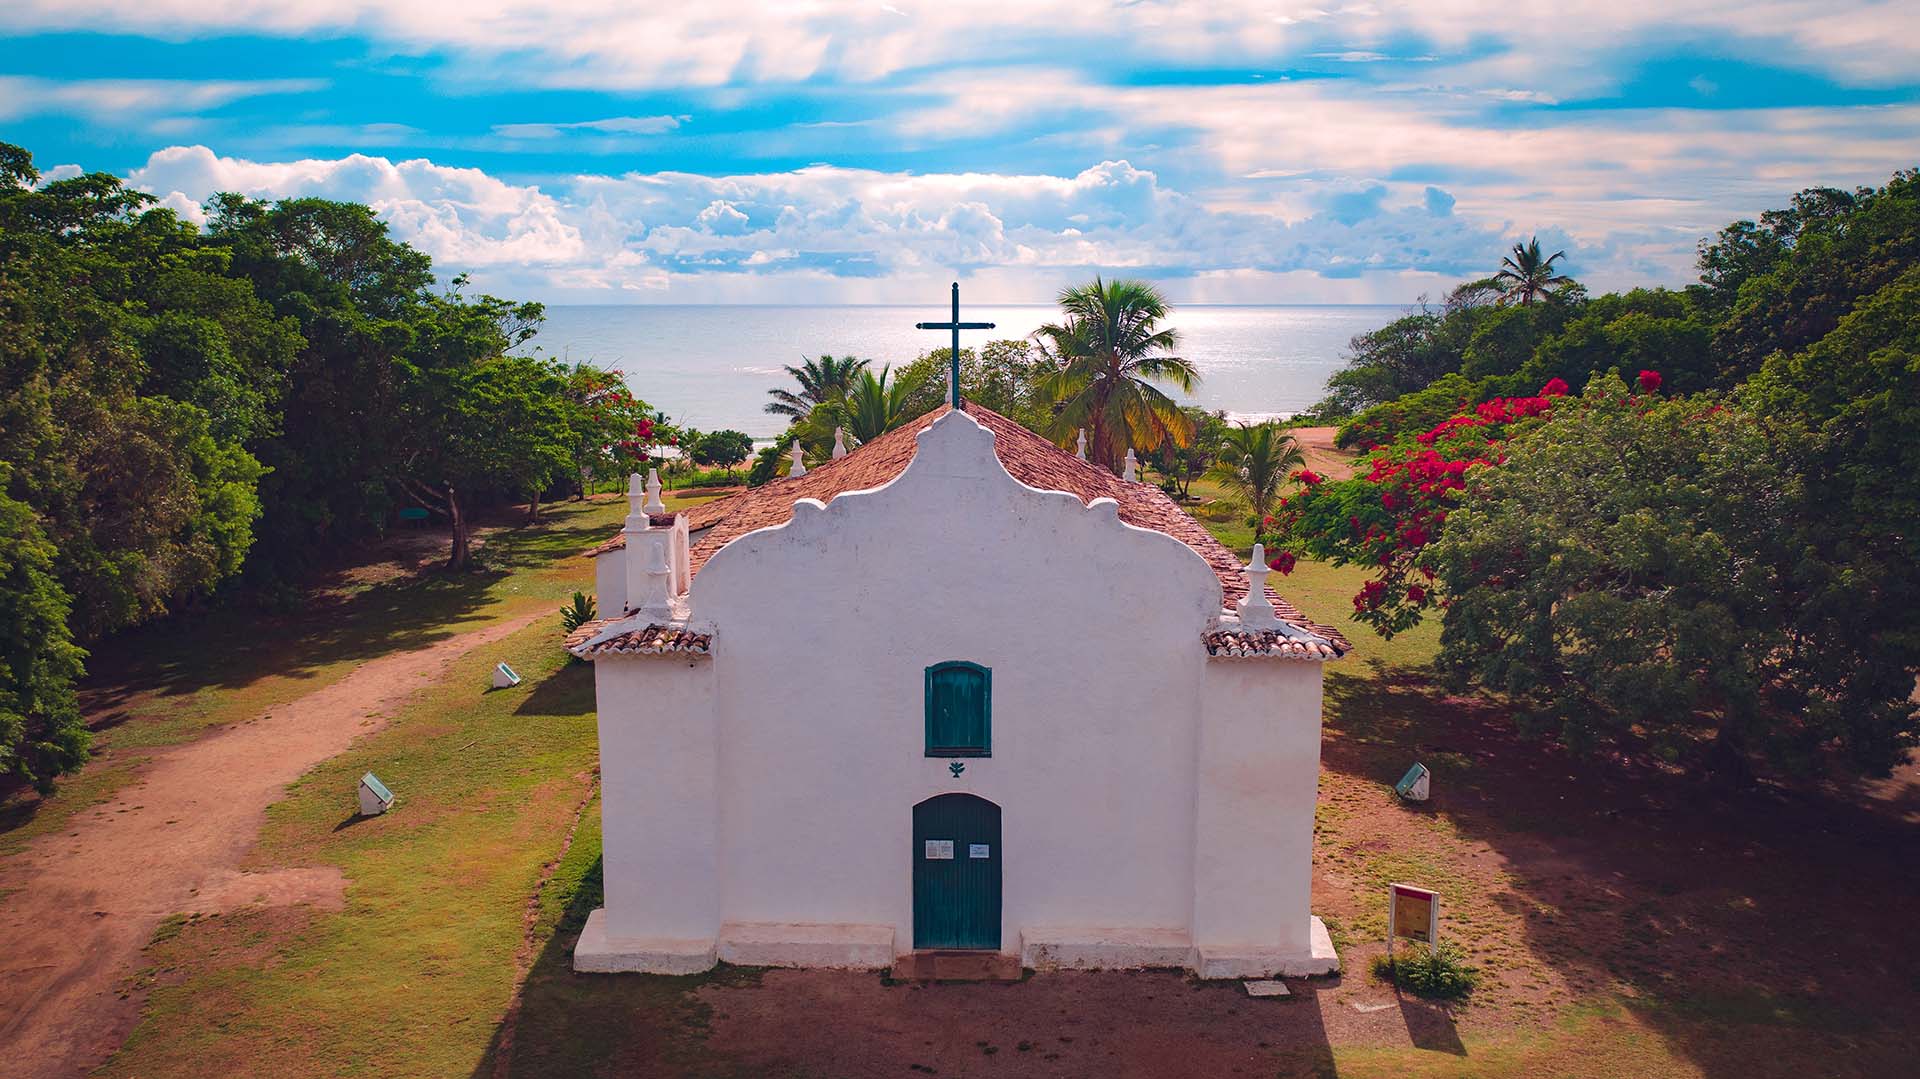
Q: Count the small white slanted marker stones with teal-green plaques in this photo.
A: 3